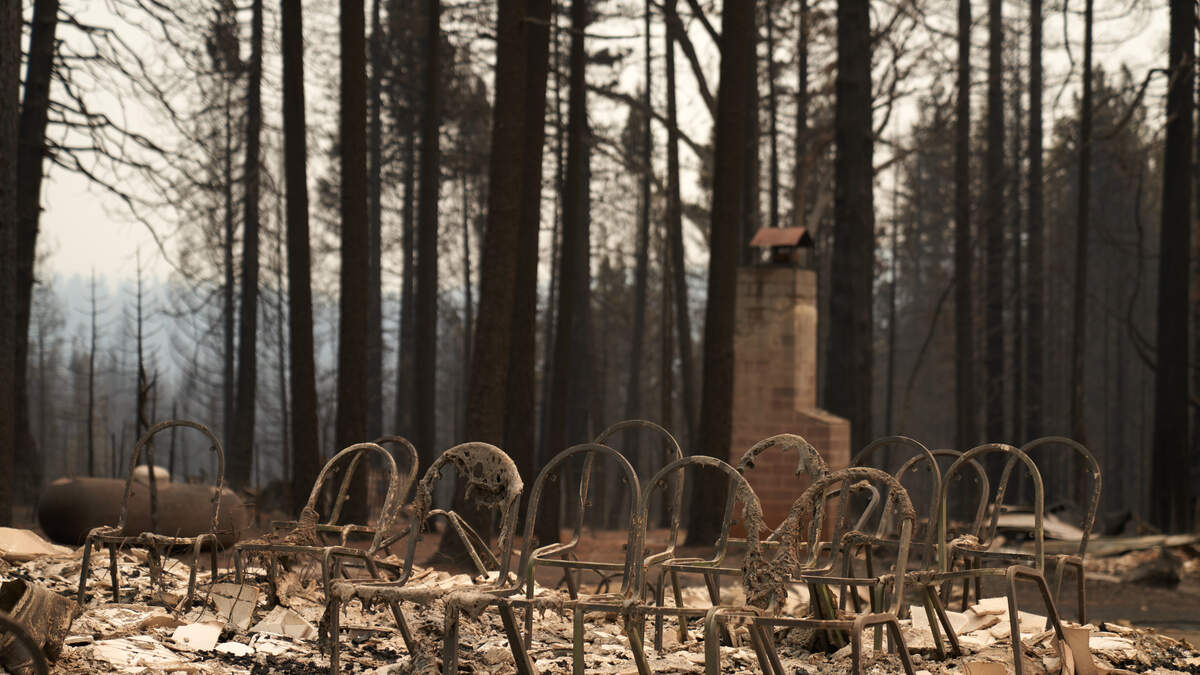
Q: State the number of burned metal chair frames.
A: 13